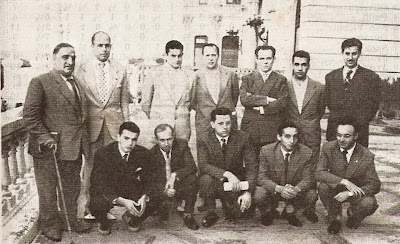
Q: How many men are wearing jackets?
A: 12